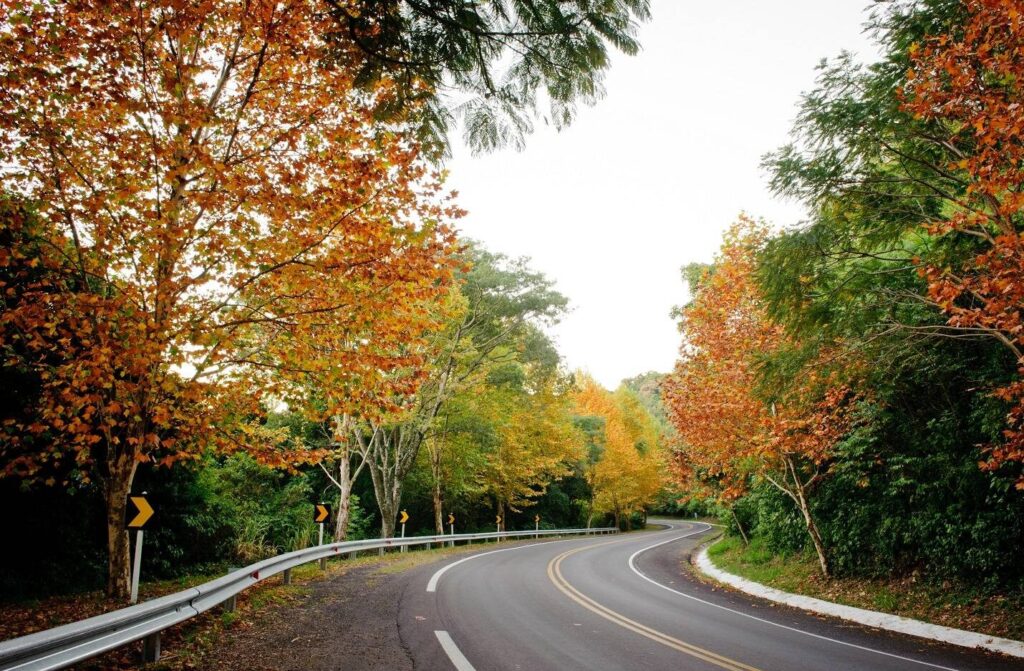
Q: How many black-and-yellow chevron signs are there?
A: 6